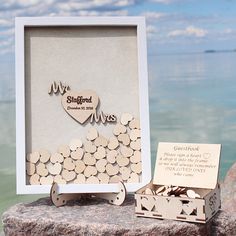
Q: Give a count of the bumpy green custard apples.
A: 0